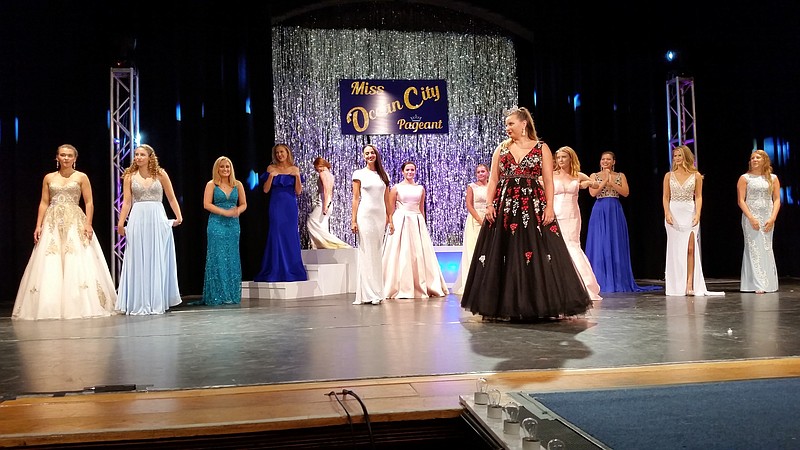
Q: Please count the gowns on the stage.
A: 13